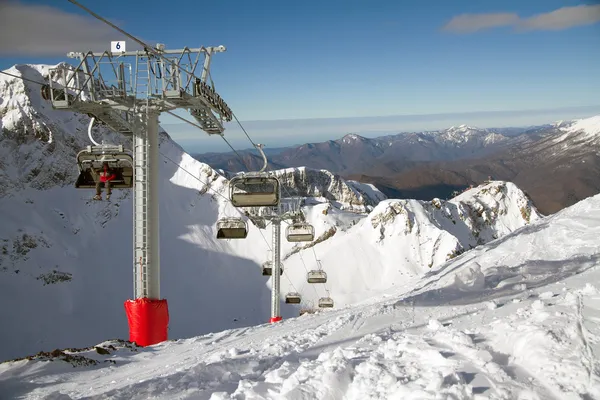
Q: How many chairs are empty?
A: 7